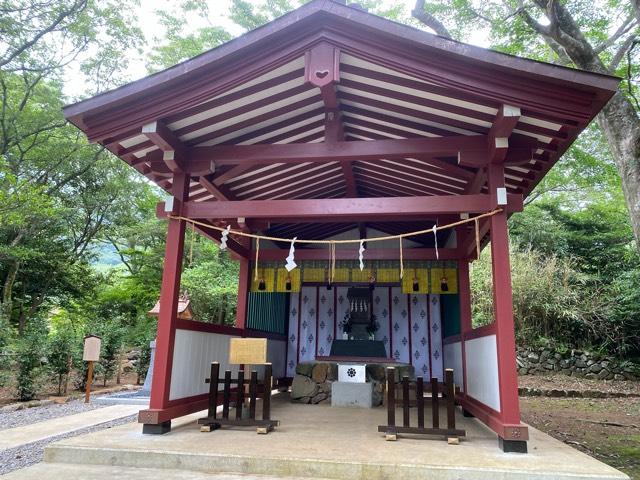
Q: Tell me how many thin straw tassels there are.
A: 5